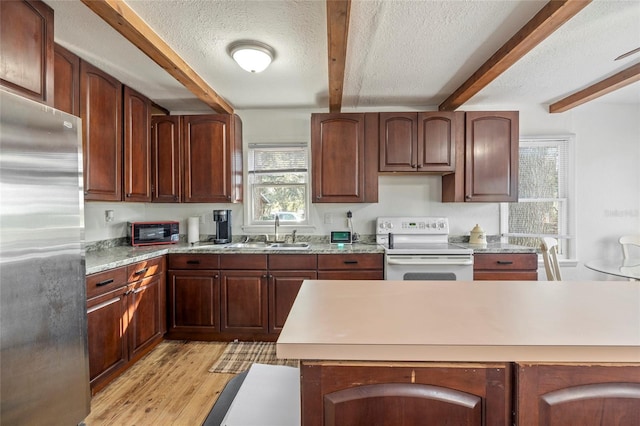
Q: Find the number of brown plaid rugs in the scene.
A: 1